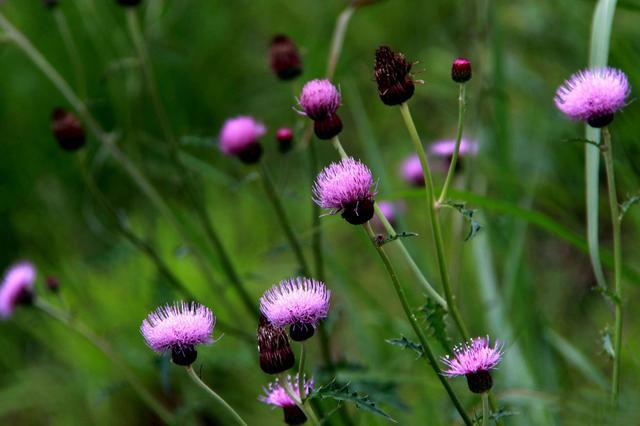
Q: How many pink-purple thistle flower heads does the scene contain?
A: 12